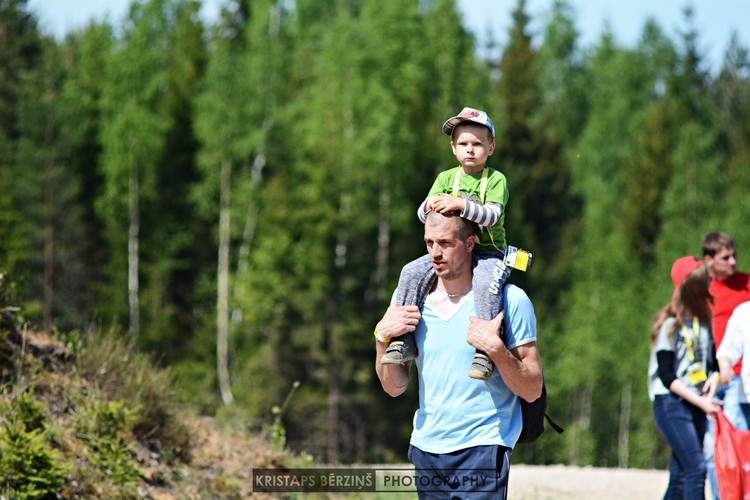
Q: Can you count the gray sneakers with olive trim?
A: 2